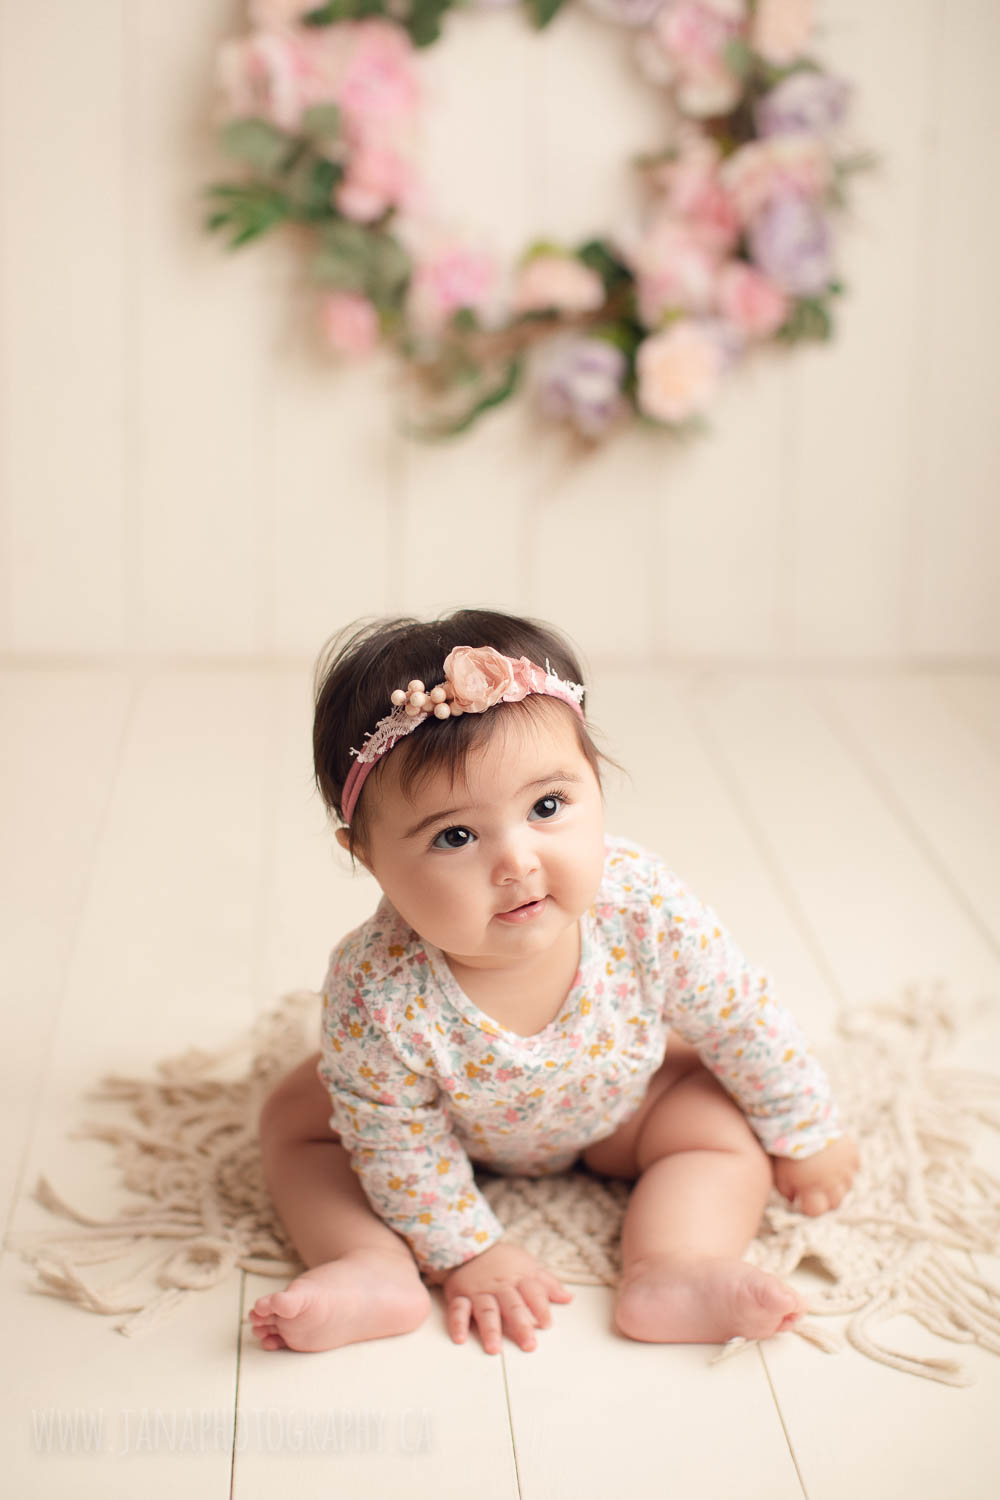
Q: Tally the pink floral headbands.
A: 1